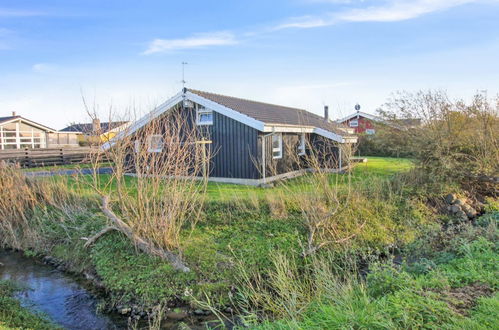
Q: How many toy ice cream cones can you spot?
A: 0